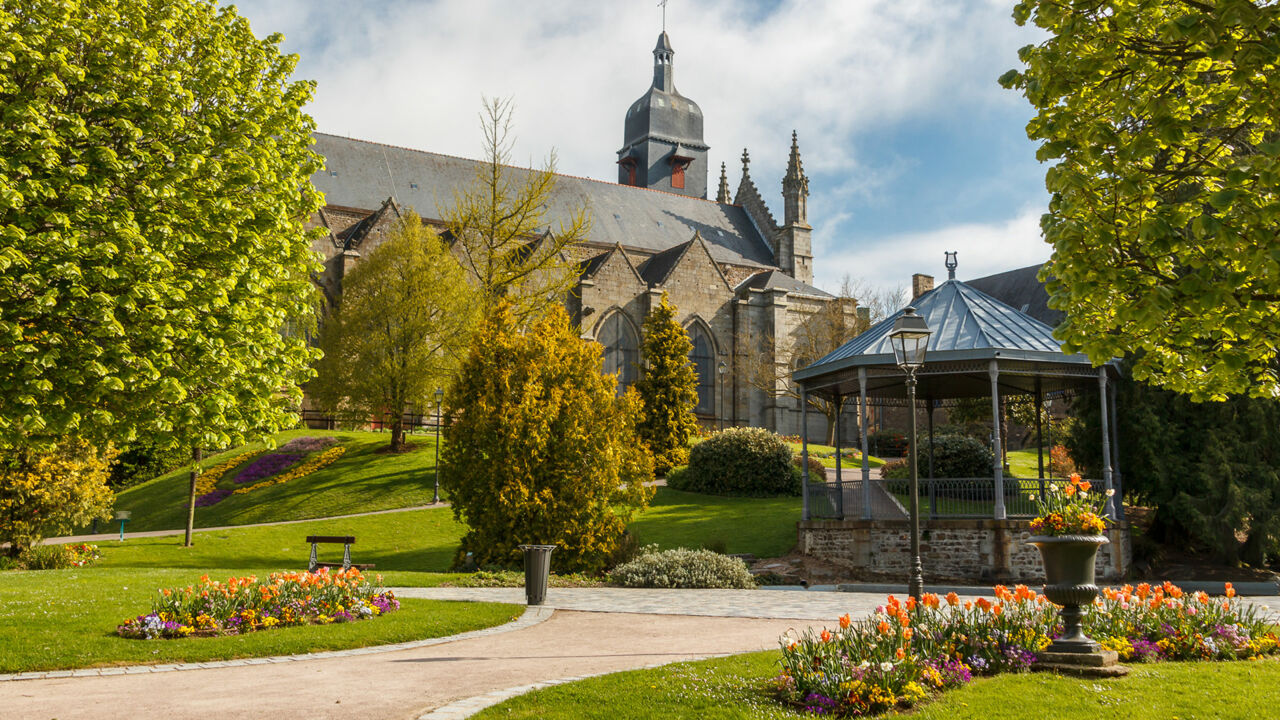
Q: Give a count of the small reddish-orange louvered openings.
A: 2